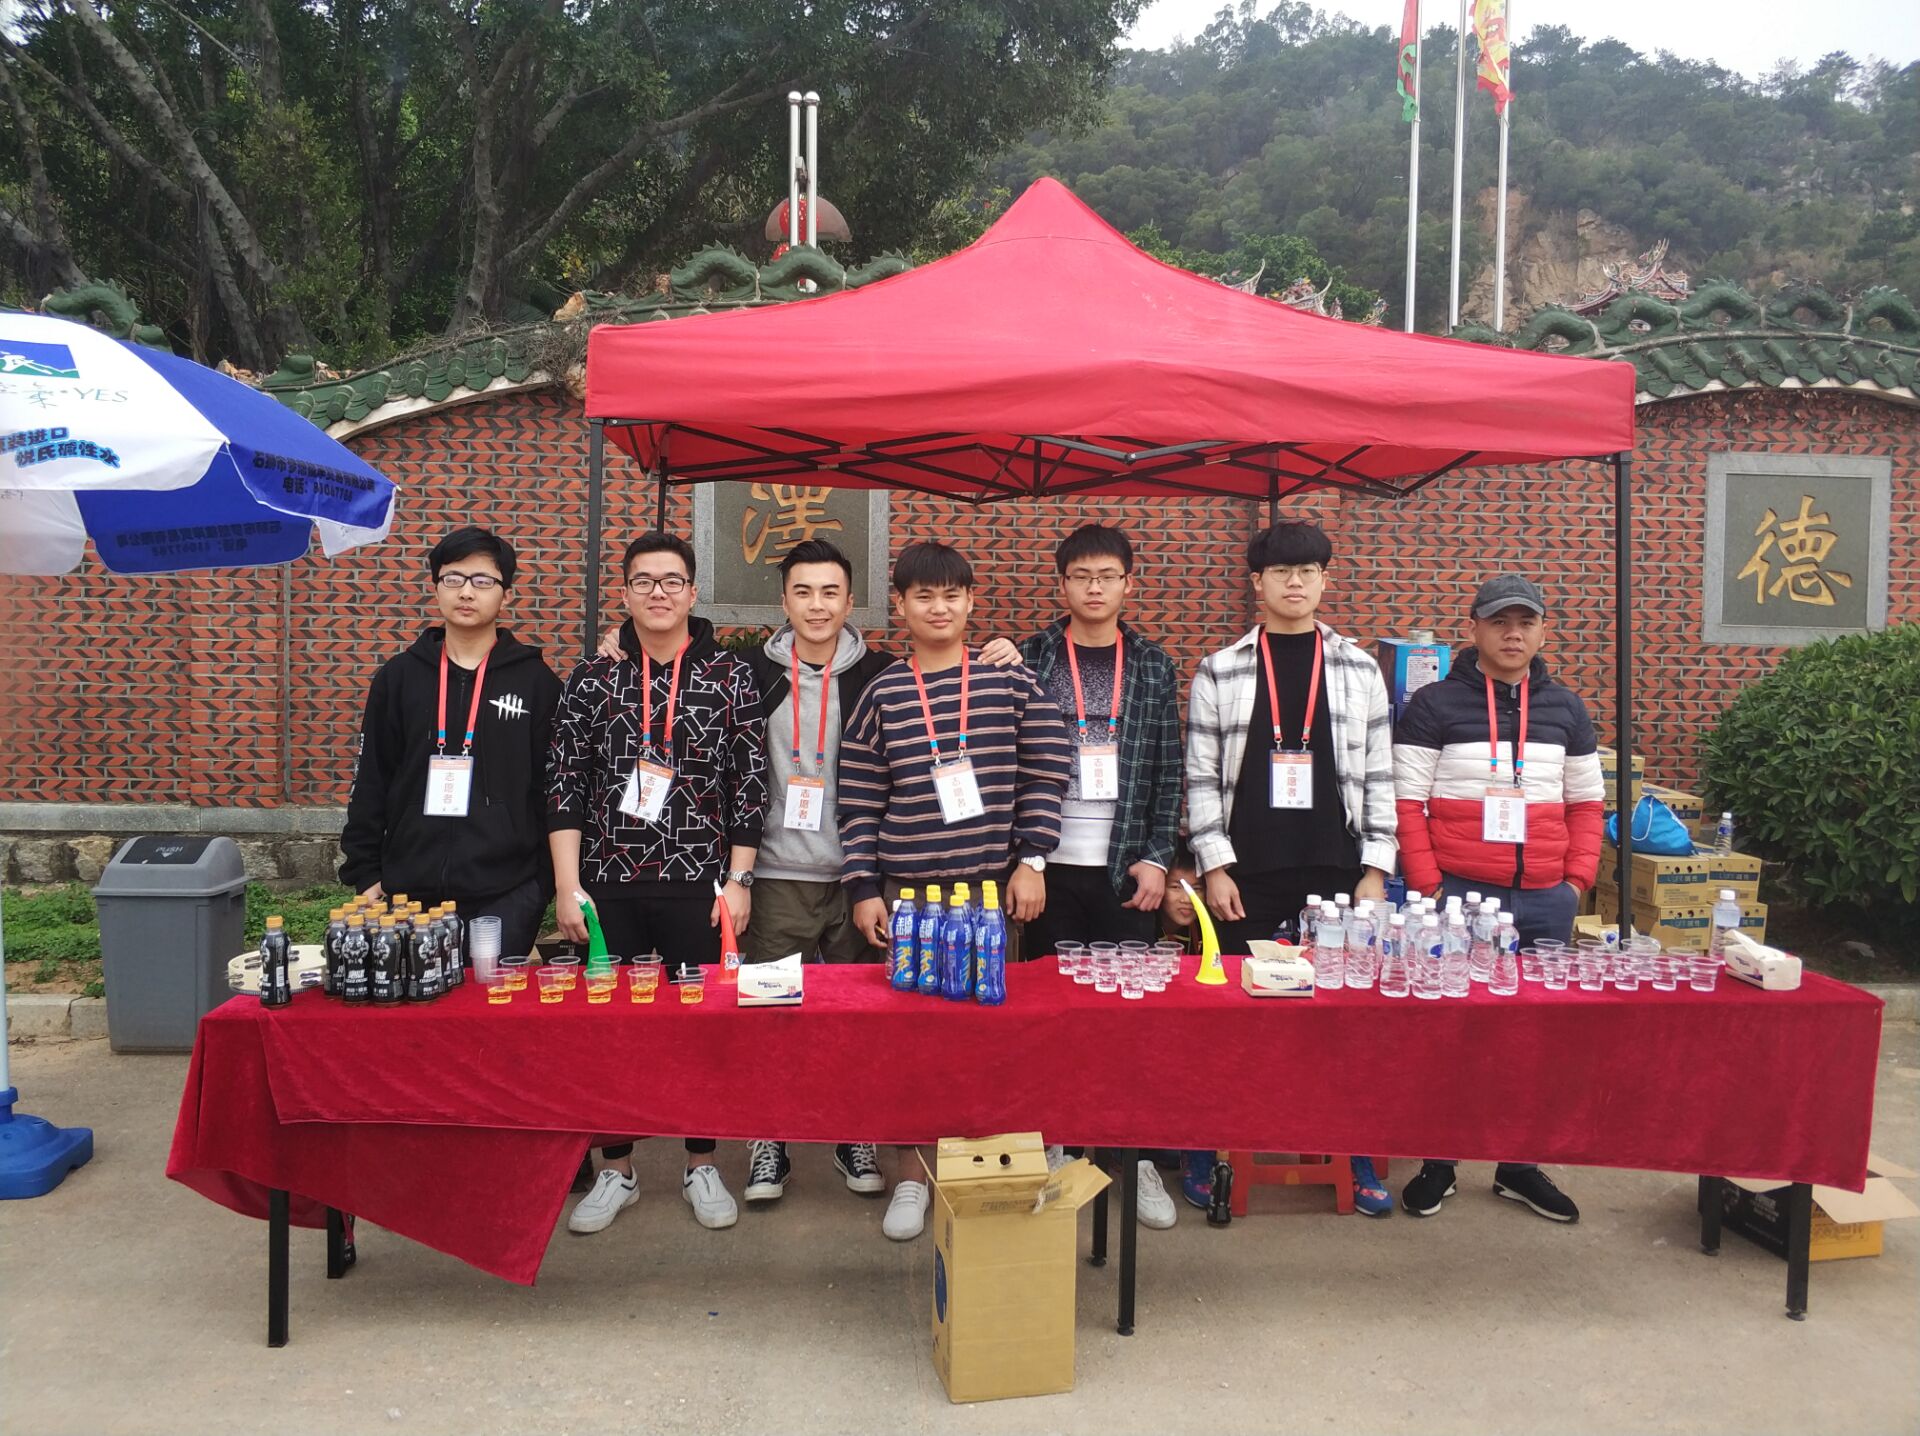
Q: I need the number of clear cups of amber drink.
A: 9